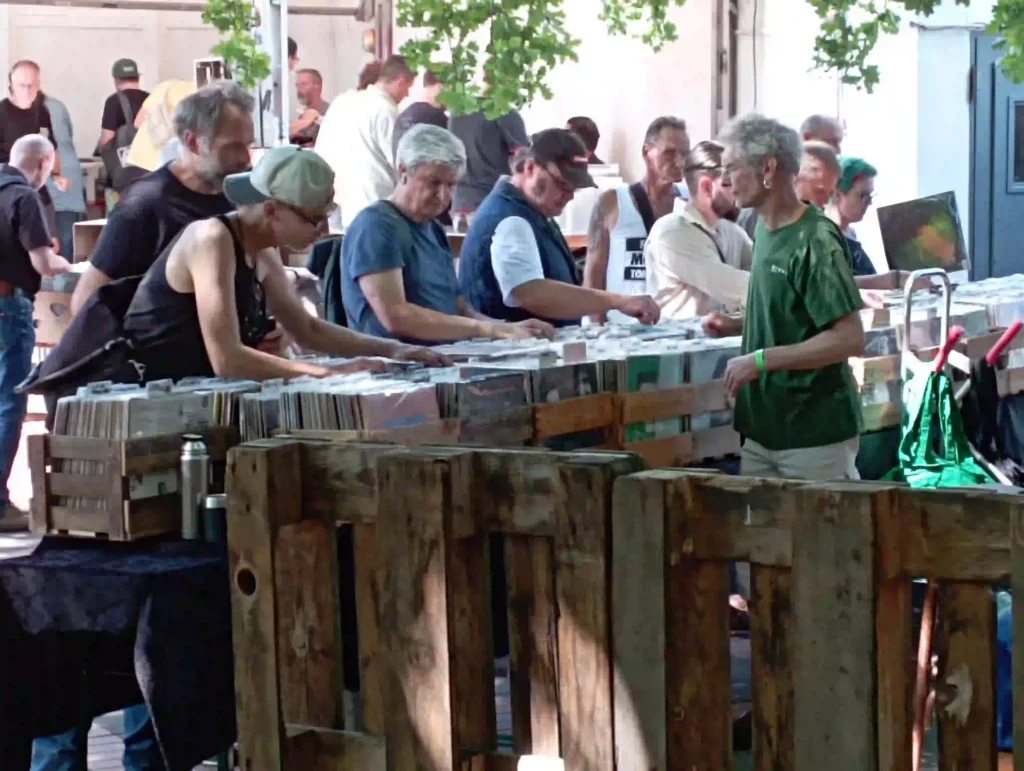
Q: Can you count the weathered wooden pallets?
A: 2